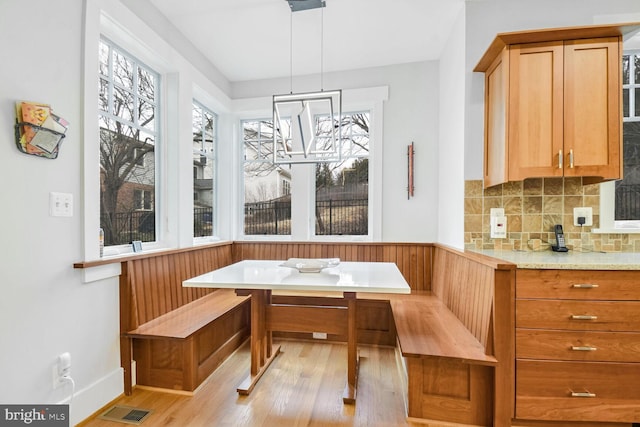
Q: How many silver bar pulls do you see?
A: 6